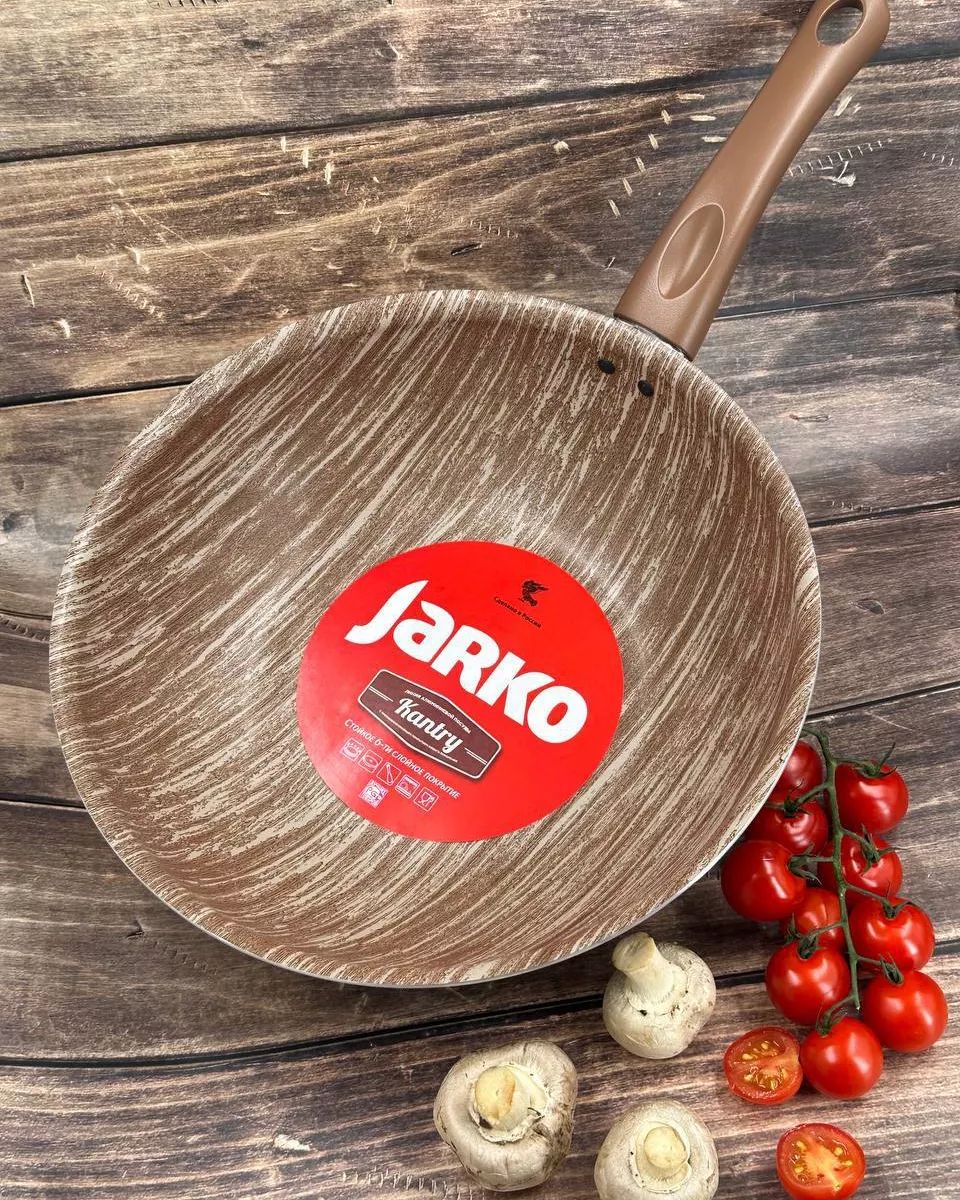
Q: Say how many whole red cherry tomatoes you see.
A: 10